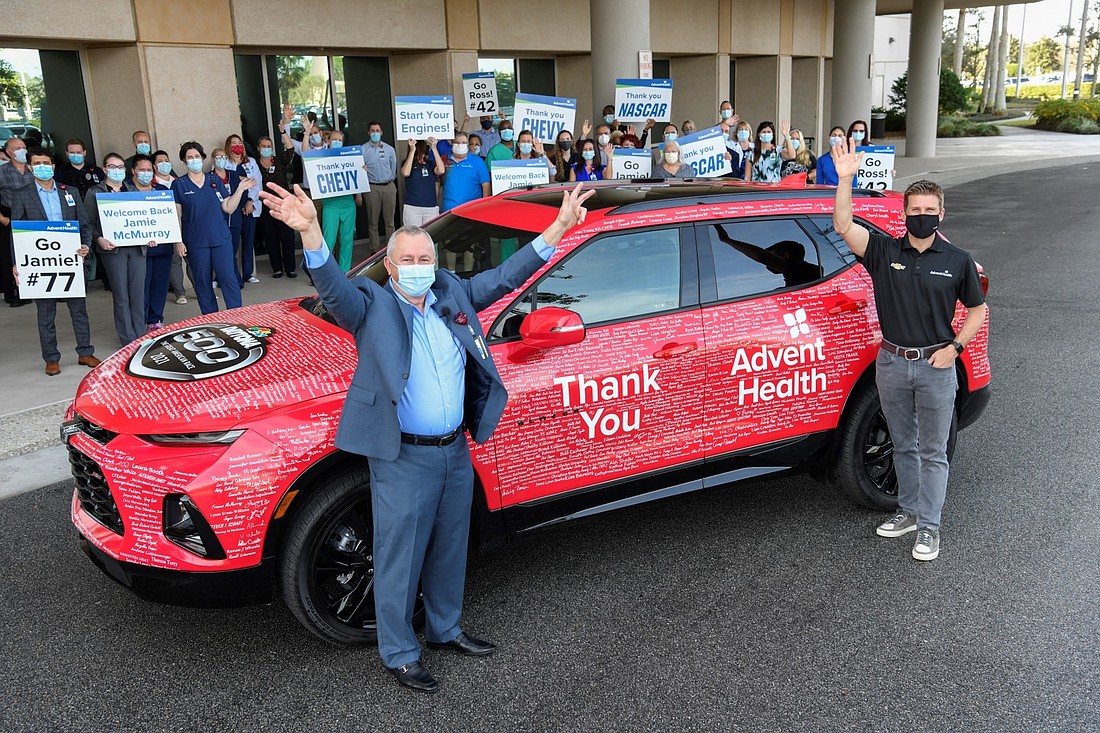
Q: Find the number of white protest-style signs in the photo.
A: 11